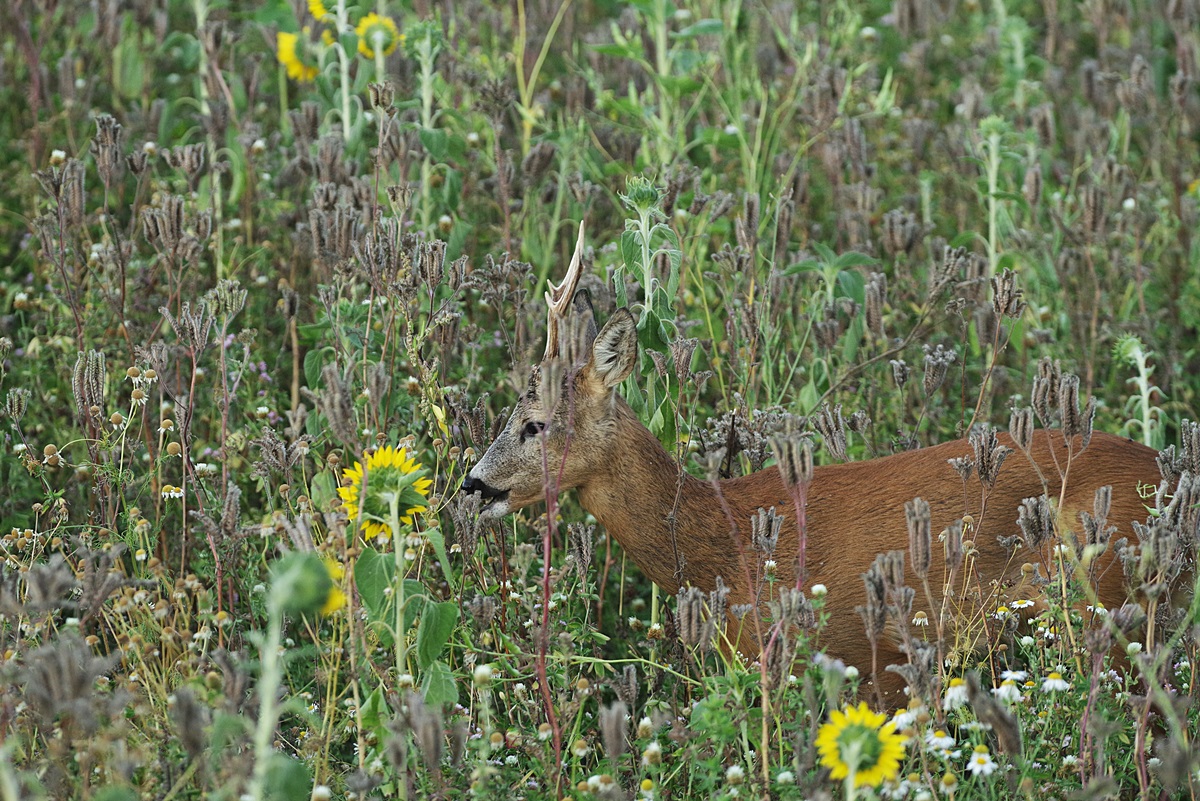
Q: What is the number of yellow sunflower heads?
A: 6